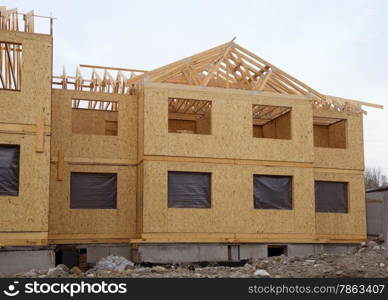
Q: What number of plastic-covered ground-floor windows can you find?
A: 5